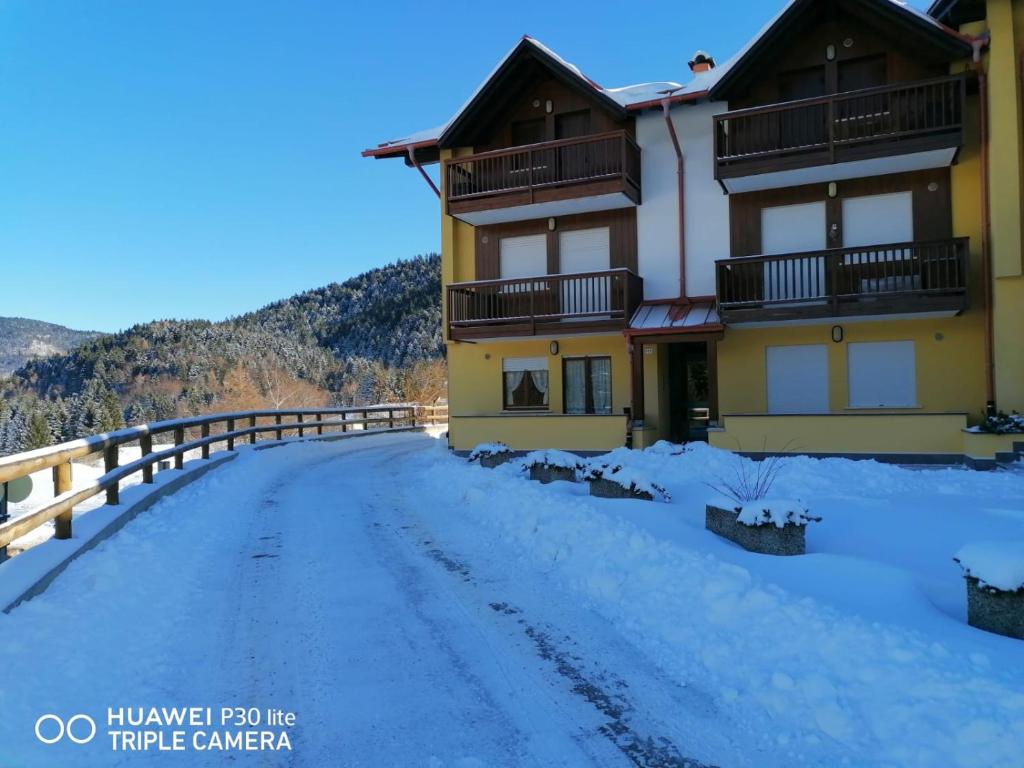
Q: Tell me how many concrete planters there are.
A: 5